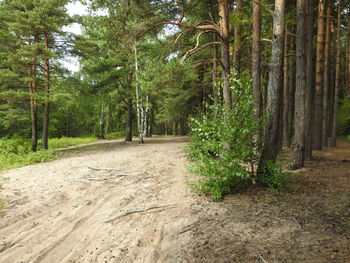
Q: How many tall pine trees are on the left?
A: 2